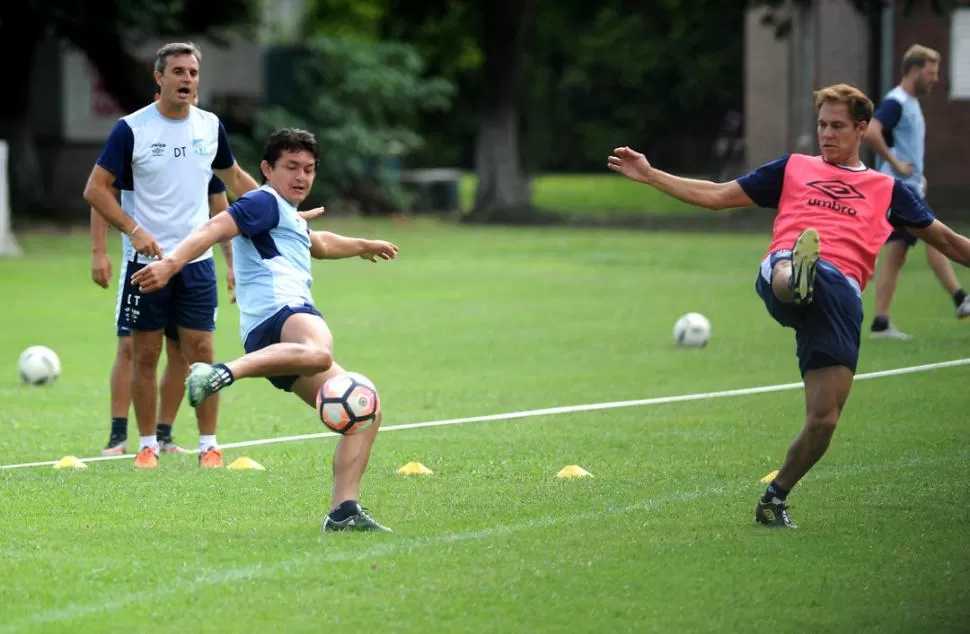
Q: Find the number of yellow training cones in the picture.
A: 5